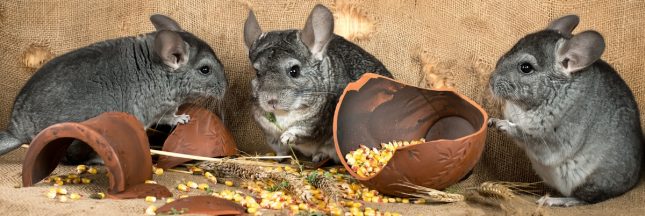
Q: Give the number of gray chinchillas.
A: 3